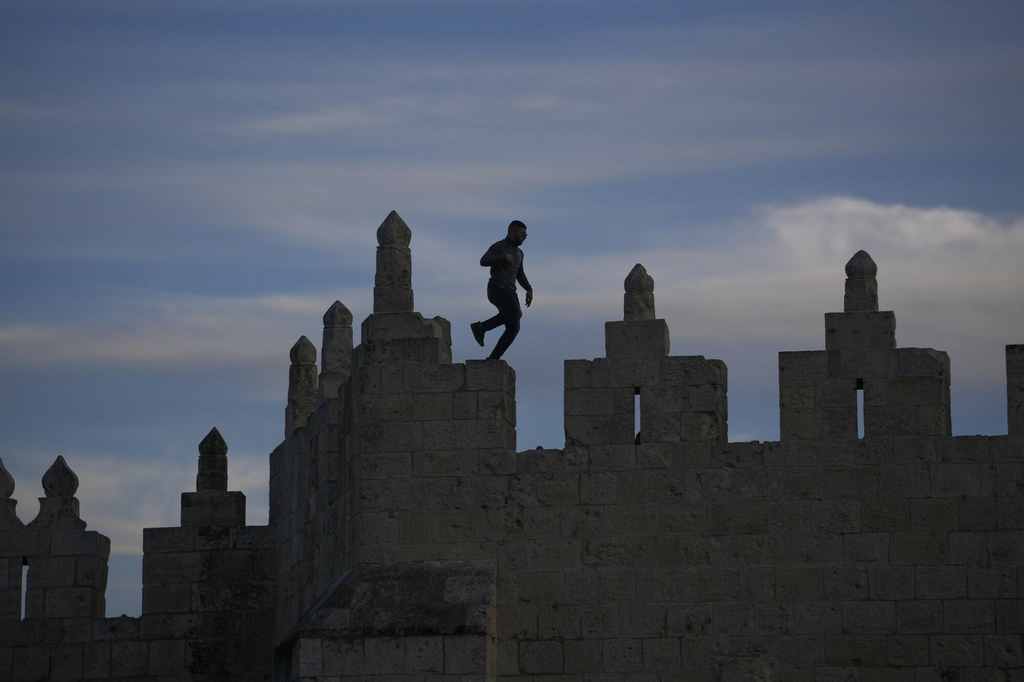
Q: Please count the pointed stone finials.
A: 8